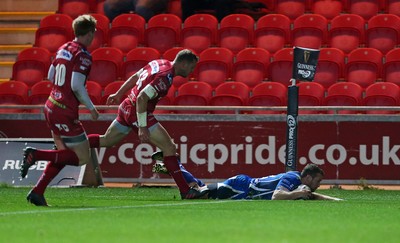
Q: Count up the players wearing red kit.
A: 2